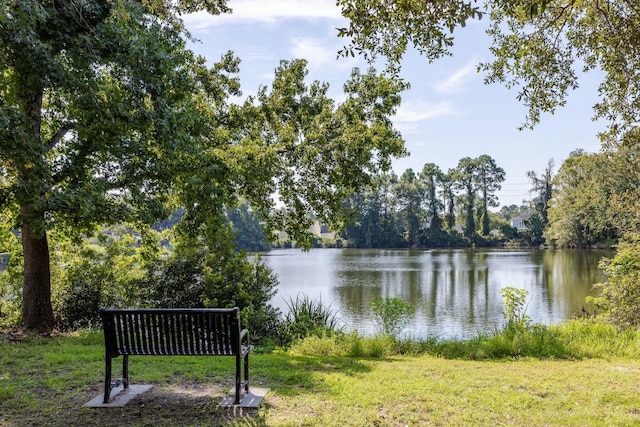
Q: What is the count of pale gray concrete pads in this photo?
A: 2